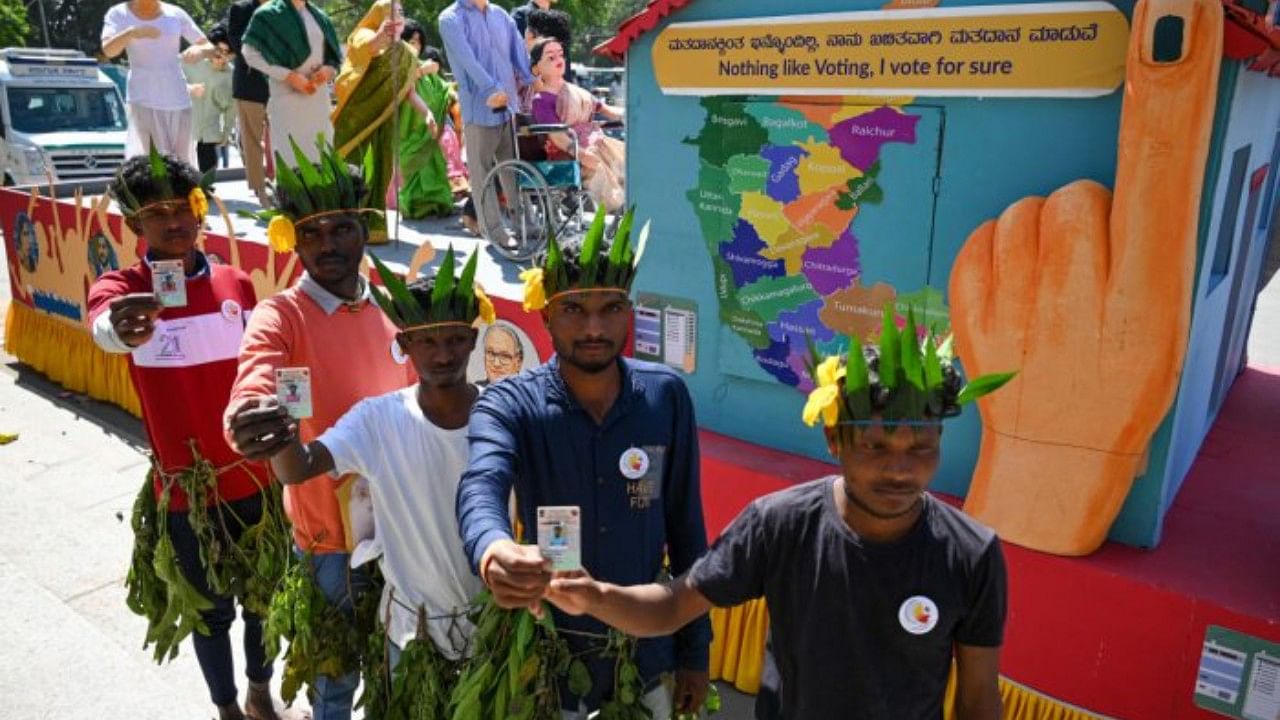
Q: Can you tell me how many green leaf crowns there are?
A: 5